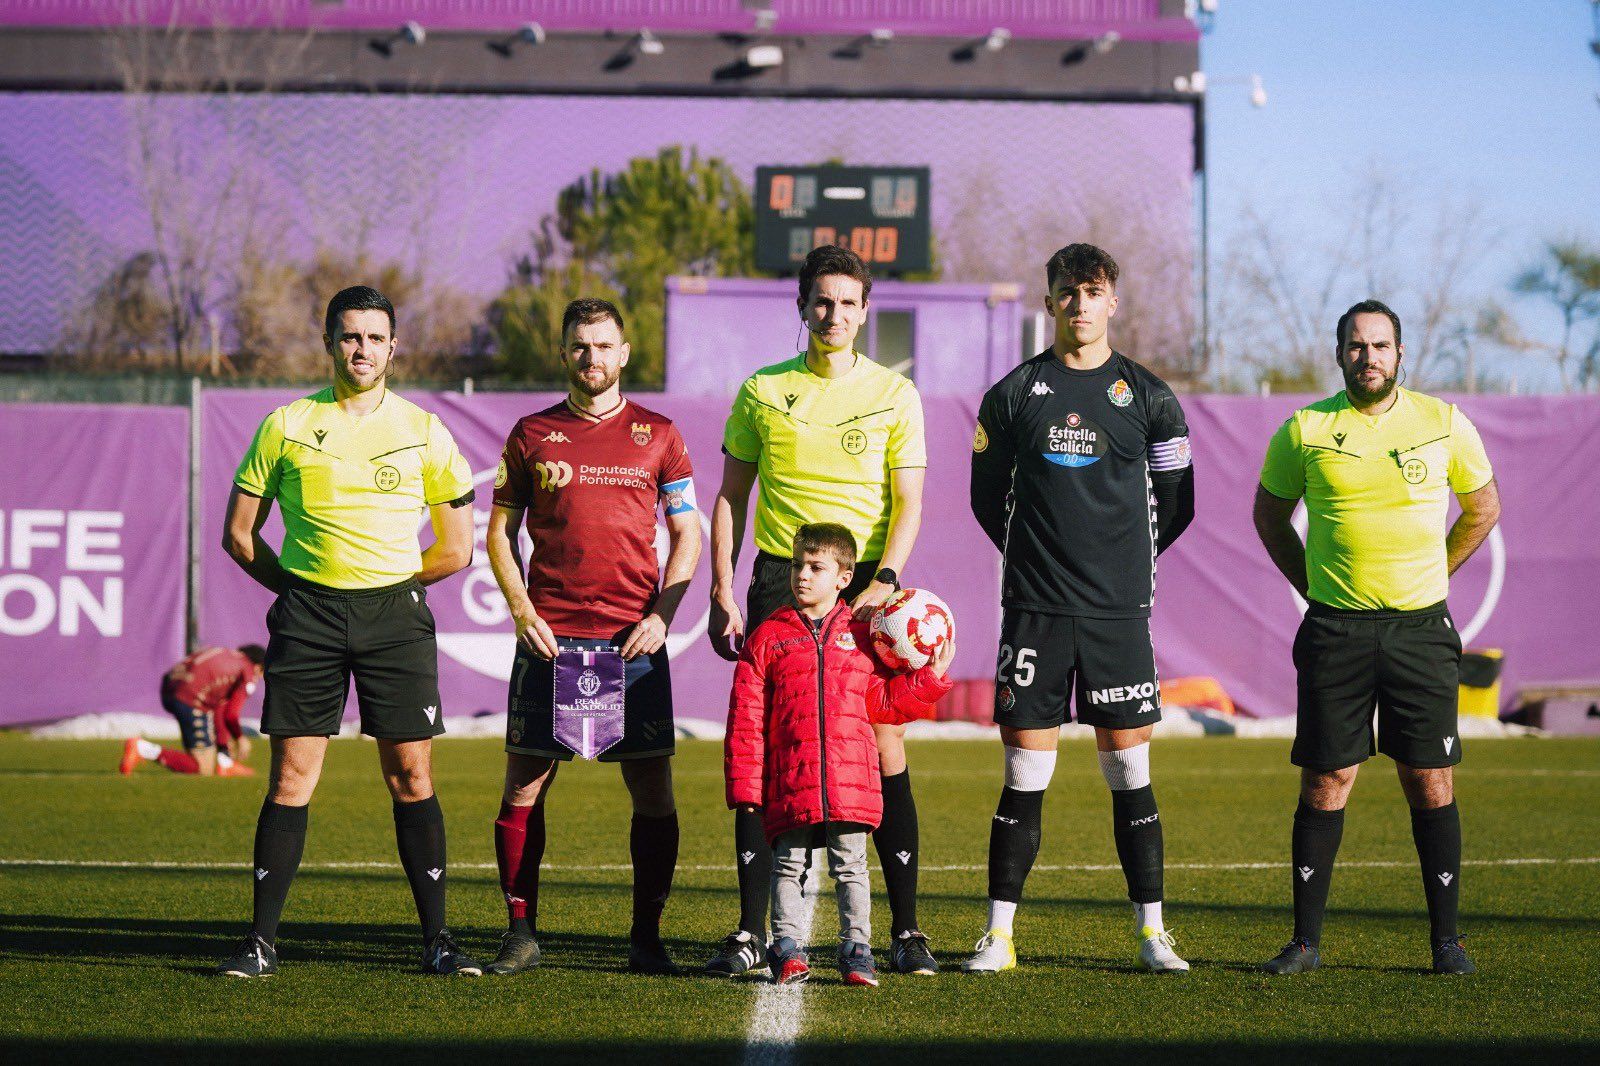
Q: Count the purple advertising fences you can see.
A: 2